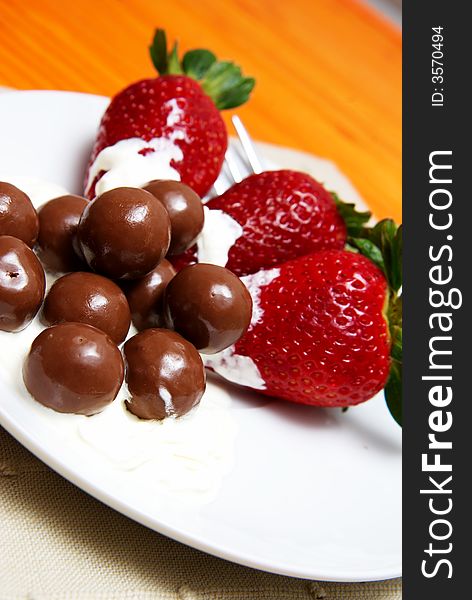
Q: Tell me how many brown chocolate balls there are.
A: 10